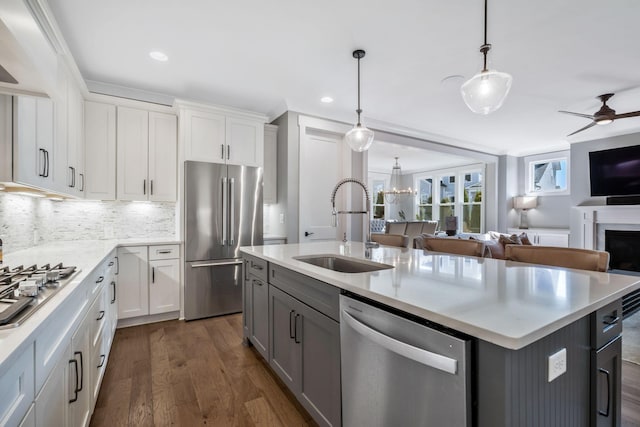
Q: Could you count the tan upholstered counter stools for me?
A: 3